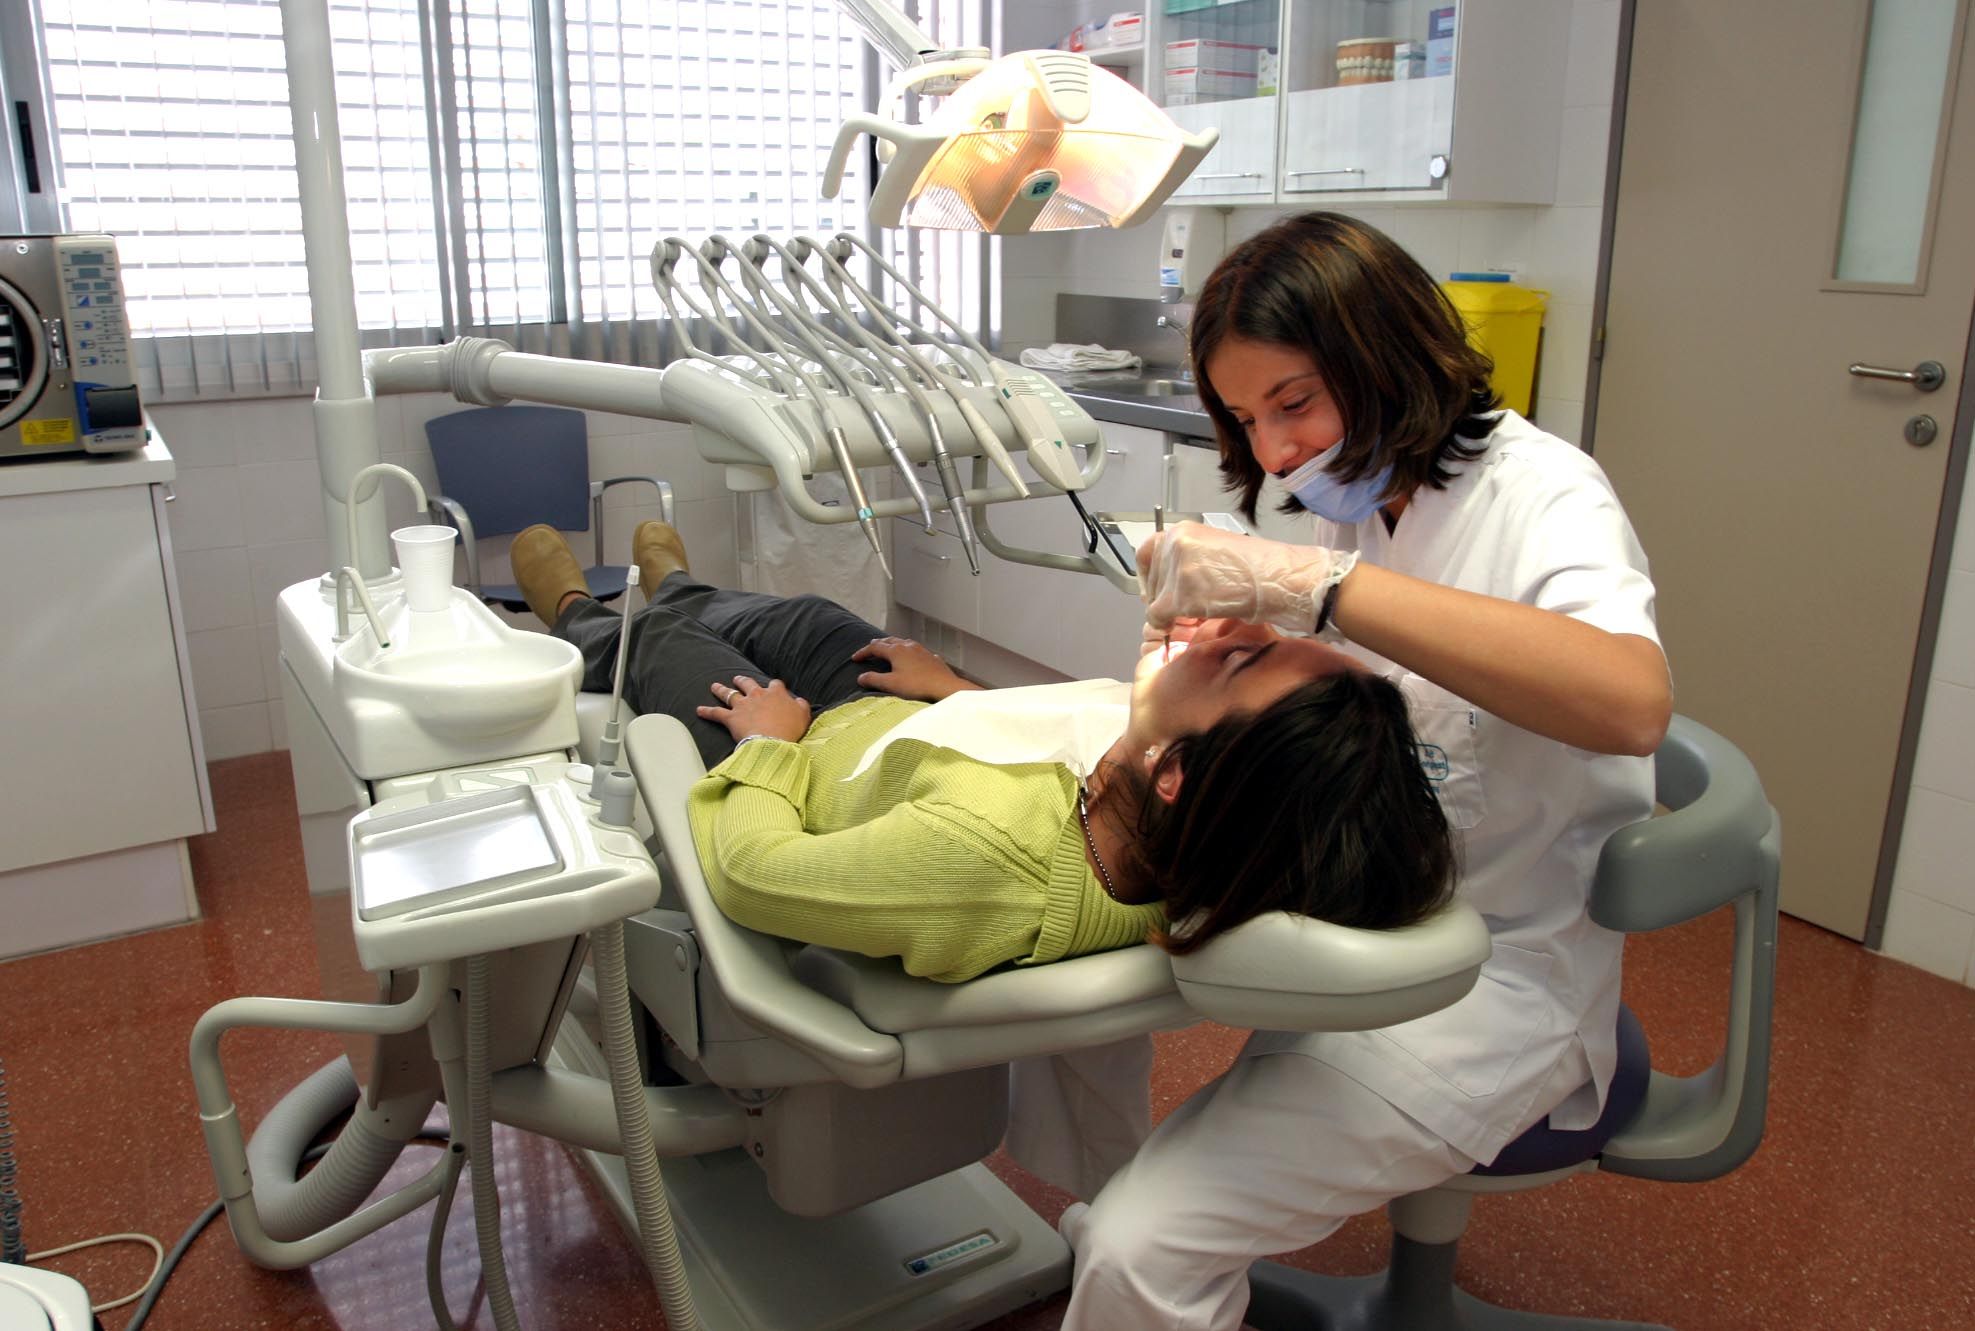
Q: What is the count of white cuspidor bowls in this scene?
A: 1